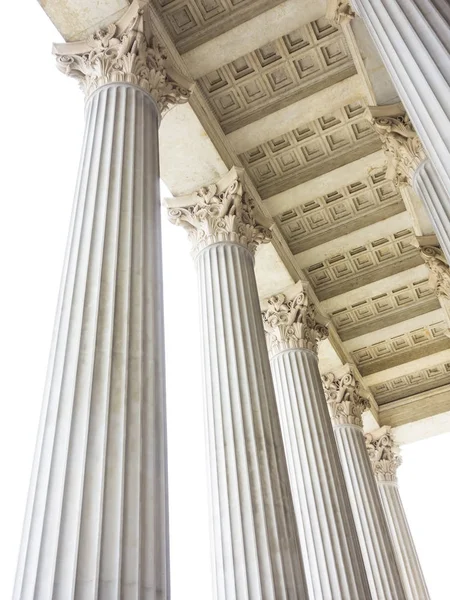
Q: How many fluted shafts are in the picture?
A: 7